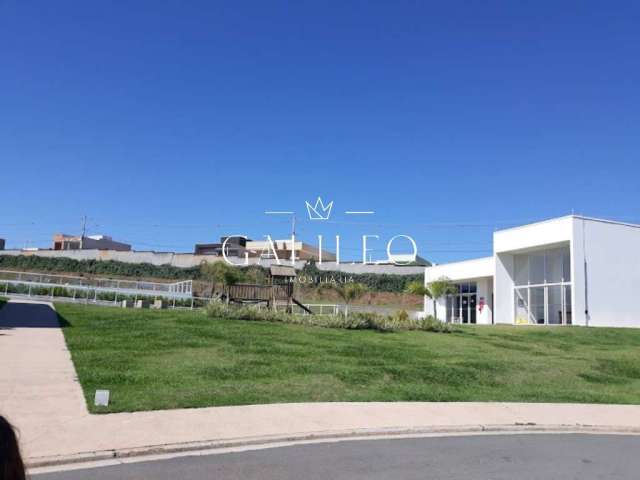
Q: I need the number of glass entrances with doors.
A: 2